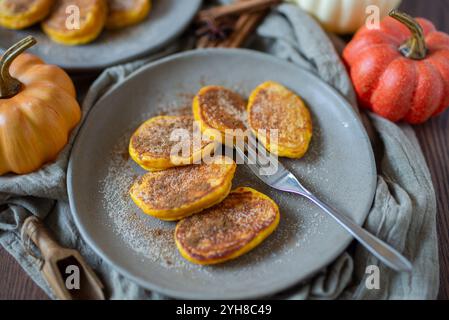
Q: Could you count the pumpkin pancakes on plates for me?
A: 8